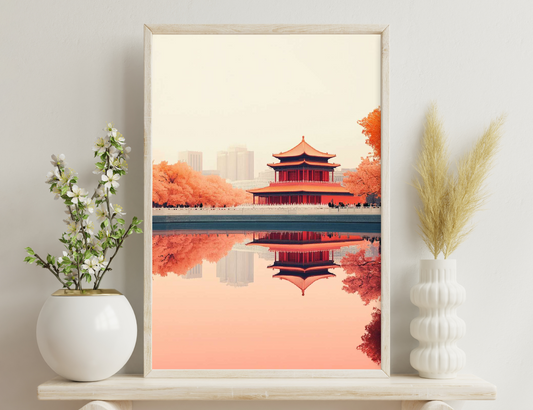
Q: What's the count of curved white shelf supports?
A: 2